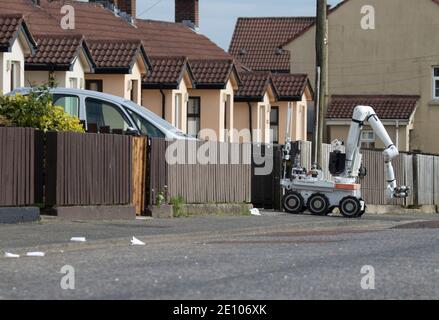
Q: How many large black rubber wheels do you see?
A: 3